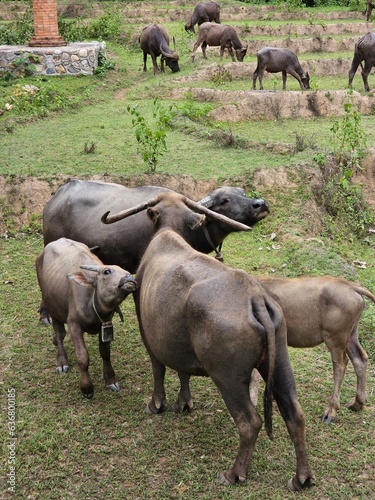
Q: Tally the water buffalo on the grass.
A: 9